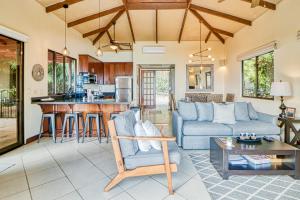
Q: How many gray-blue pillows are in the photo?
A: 4